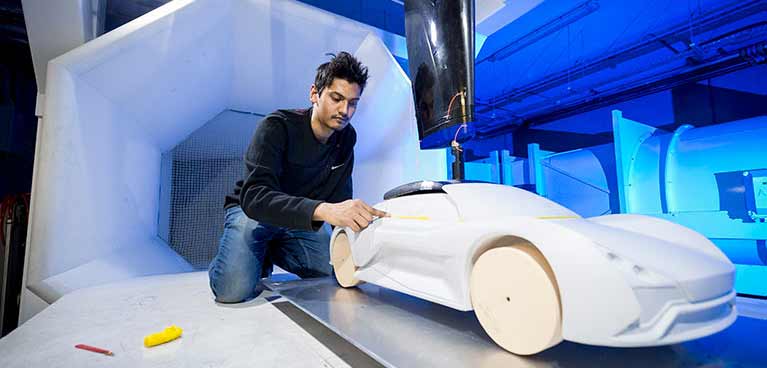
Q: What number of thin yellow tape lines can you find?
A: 2